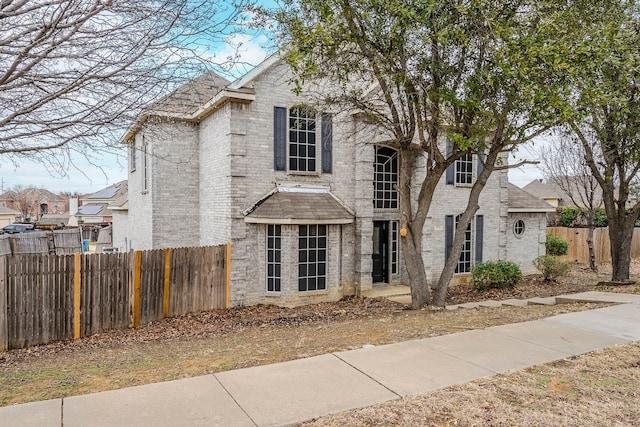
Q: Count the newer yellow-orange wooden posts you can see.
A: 4